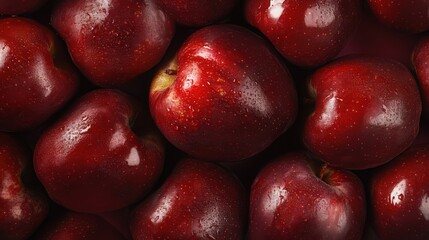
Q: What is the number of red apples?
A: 15